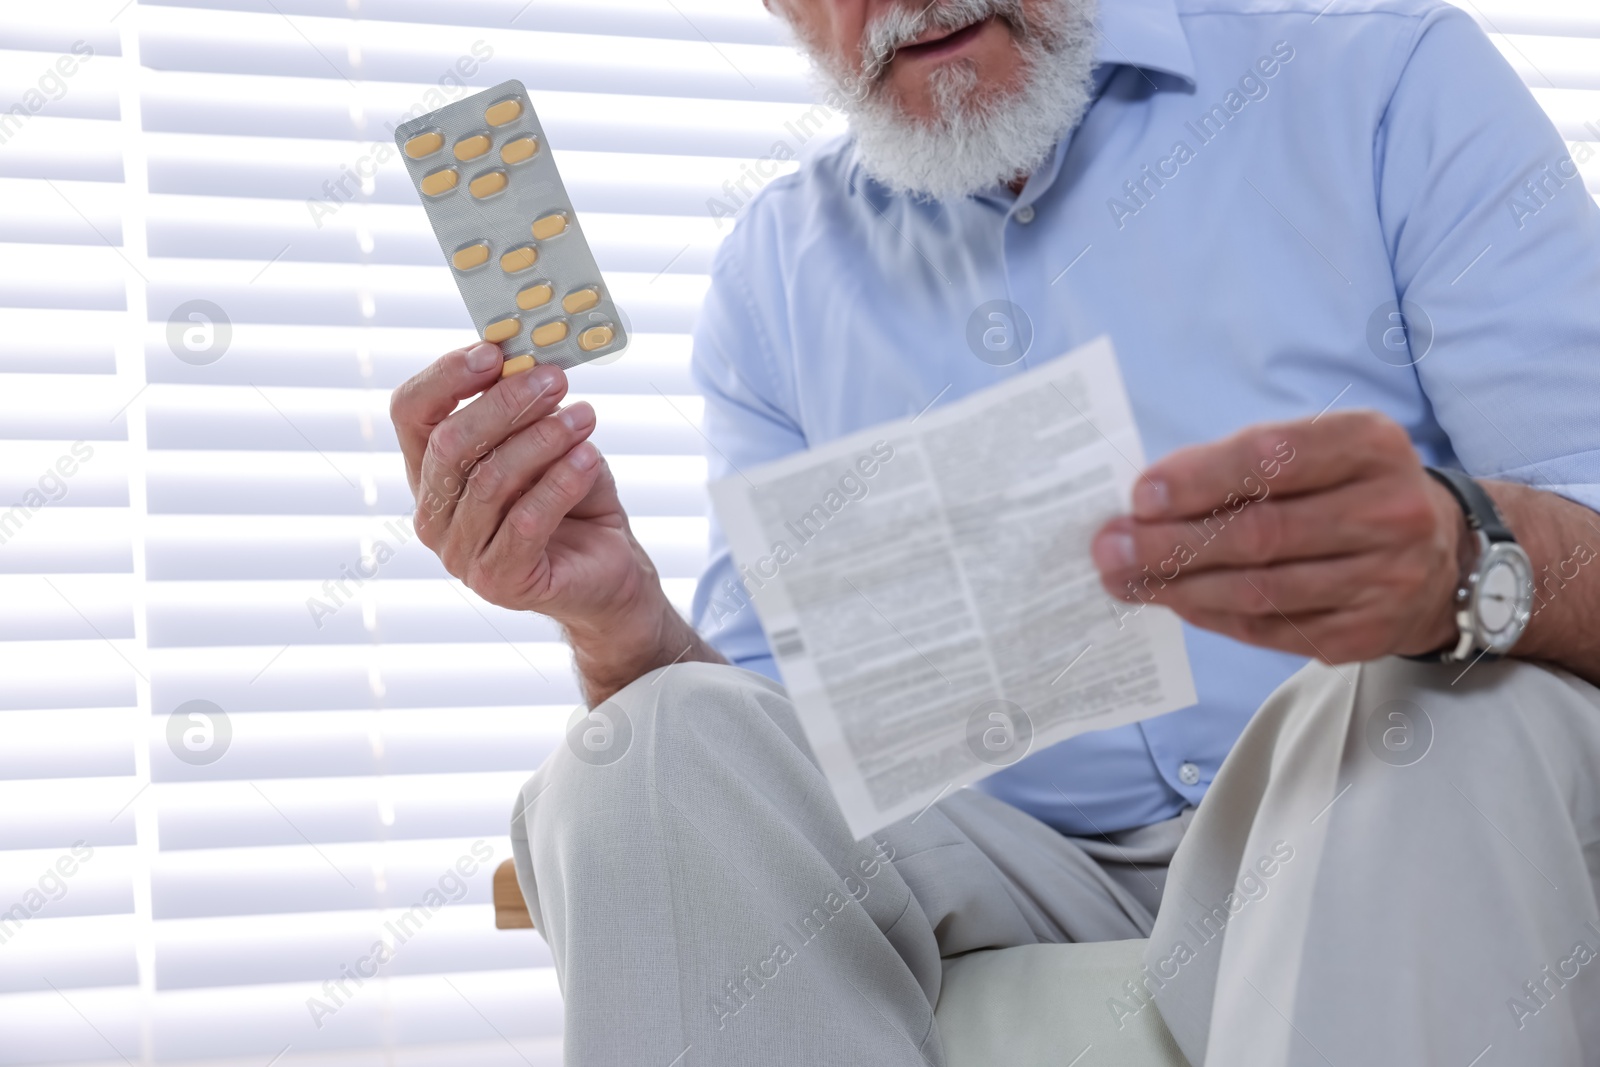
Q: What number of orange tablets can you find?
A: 15